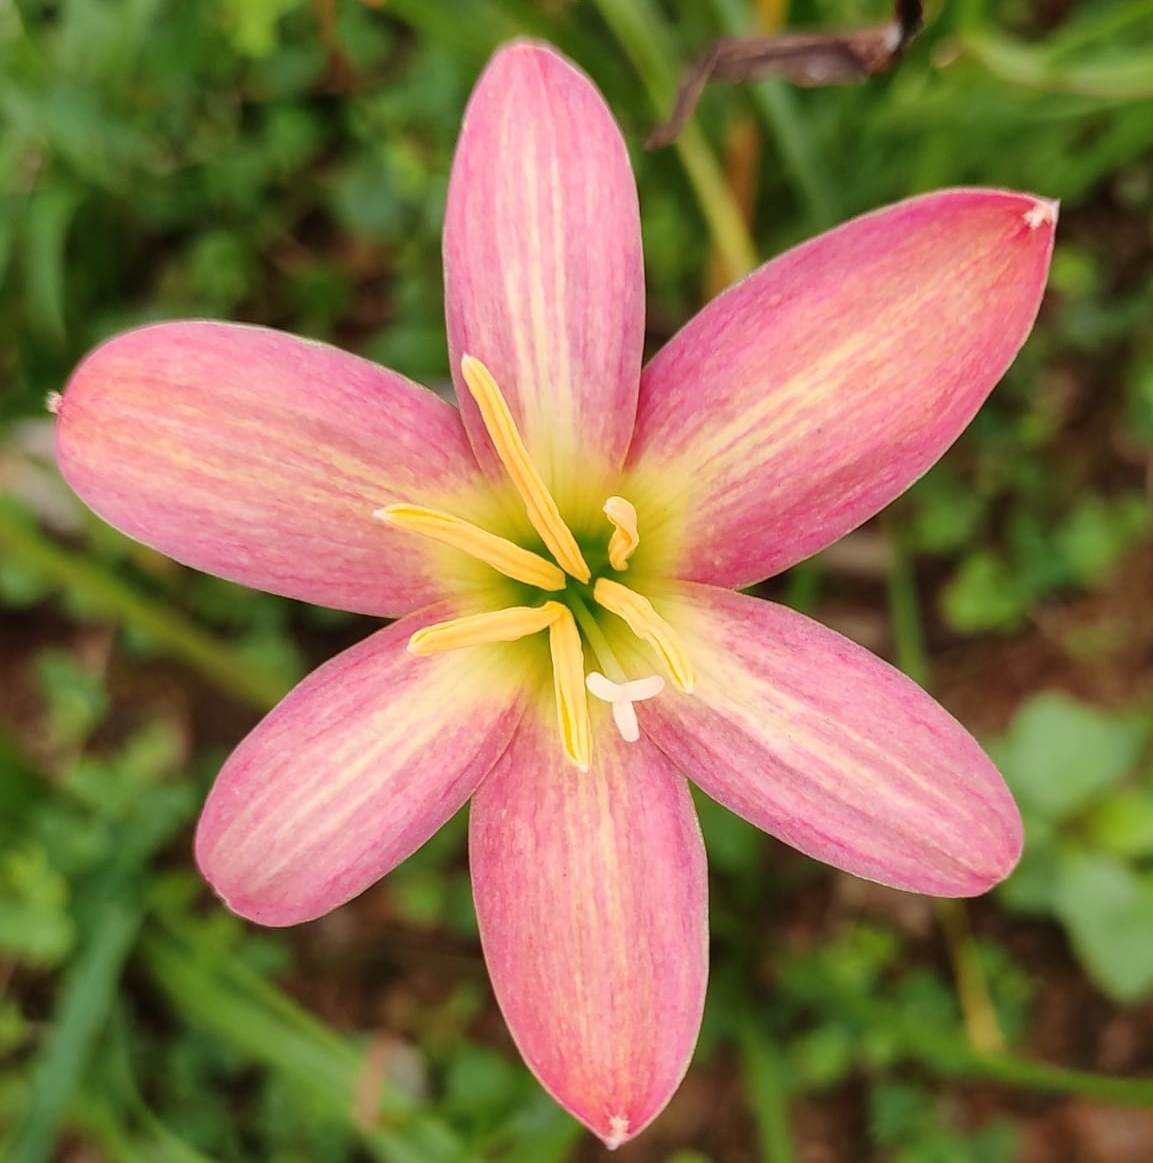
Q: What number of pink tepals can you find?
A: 6